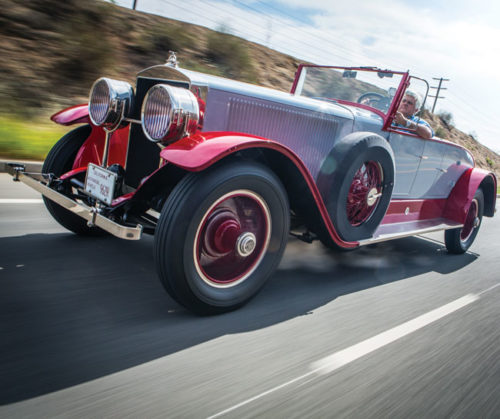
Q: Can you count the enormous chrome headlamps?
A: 2